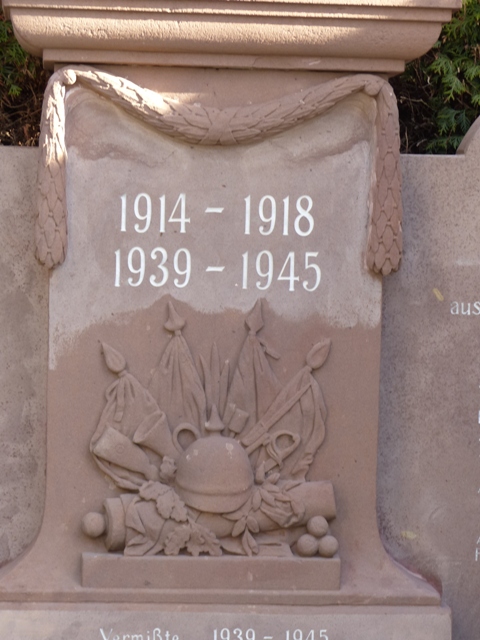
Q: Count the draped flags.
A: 4